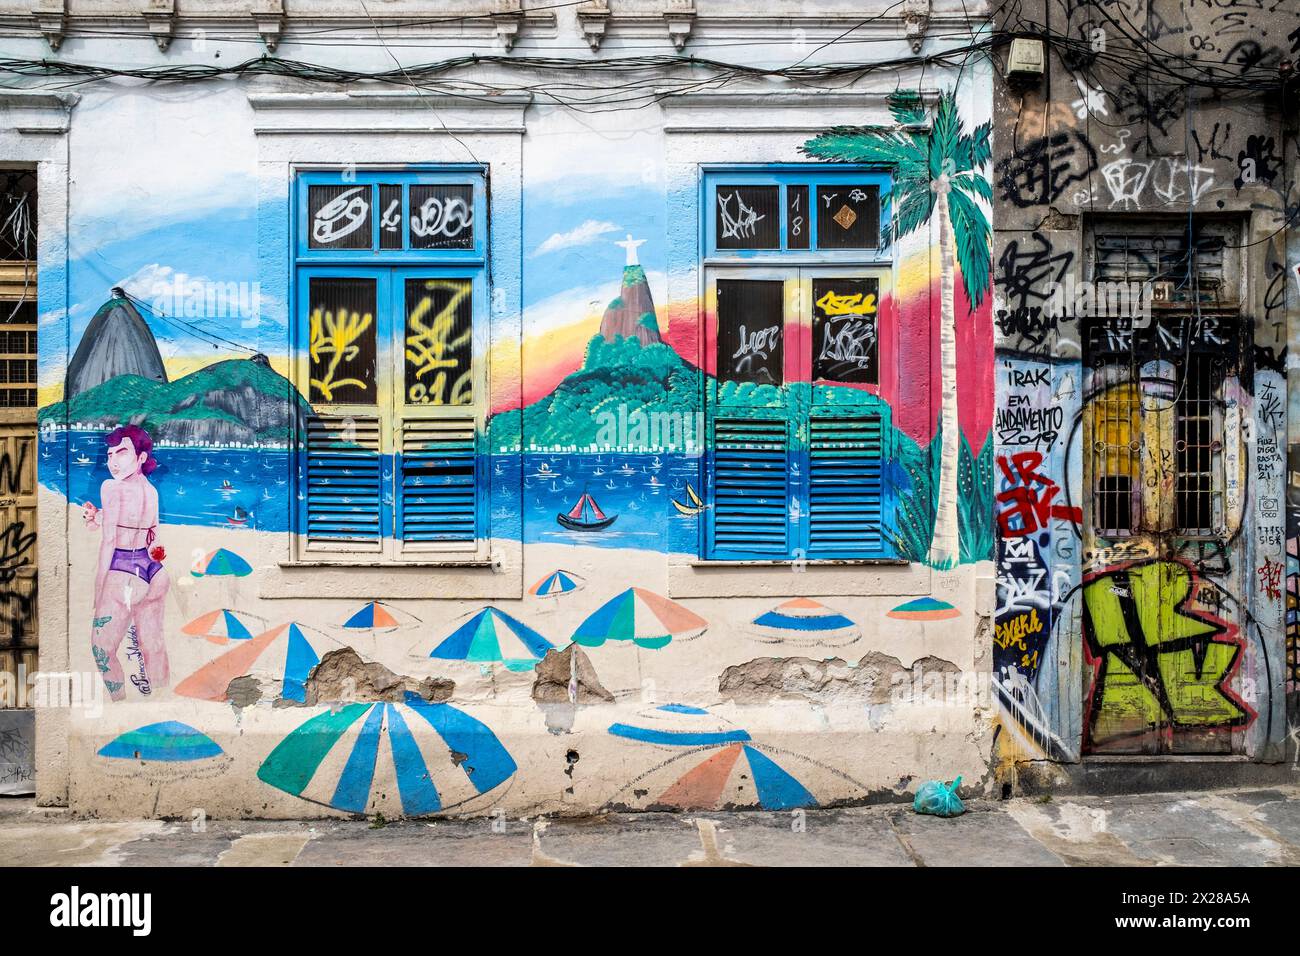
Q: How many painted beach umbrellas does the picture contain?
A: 13